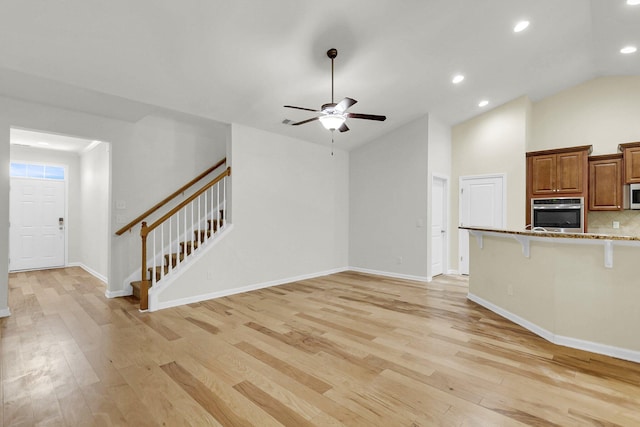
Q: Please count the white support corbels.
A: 3